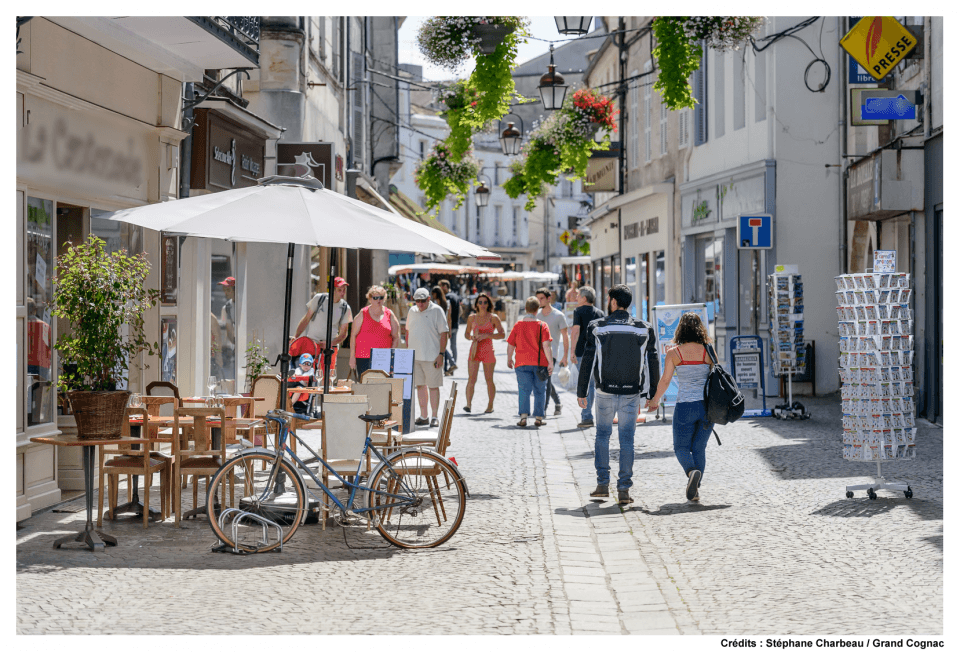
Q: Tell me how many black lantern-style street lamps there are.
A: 4